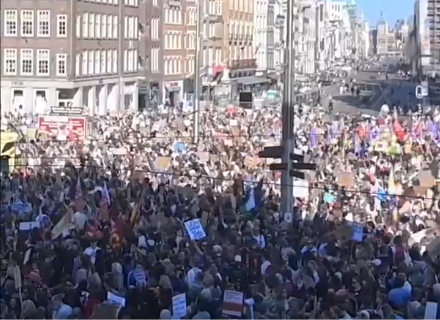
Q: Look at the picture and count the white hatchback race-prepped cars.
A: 0